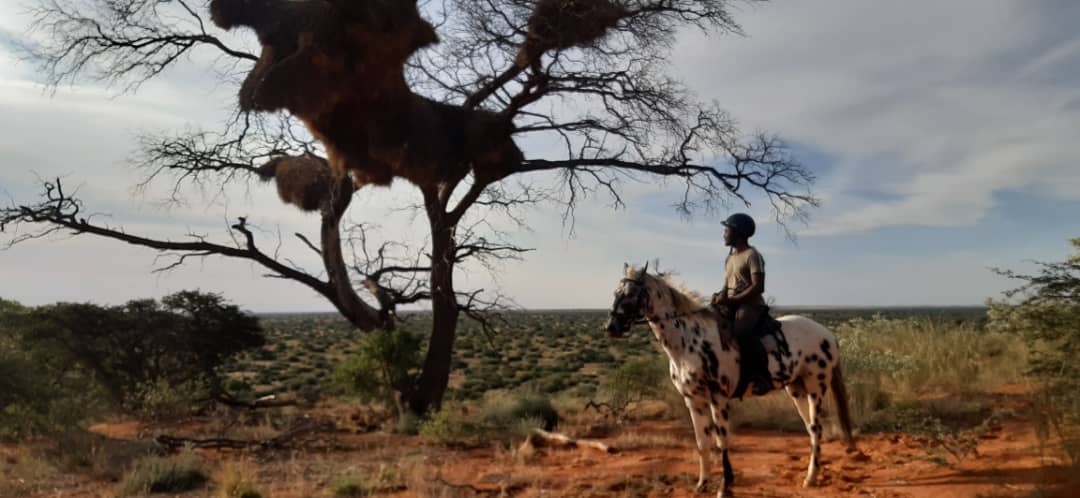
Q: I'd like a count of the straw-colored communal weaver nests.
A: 3